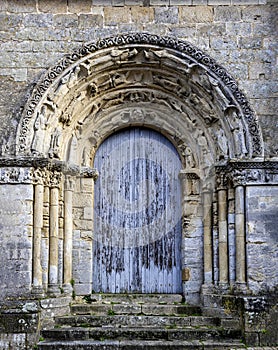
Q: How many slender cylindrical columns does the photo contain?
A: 6